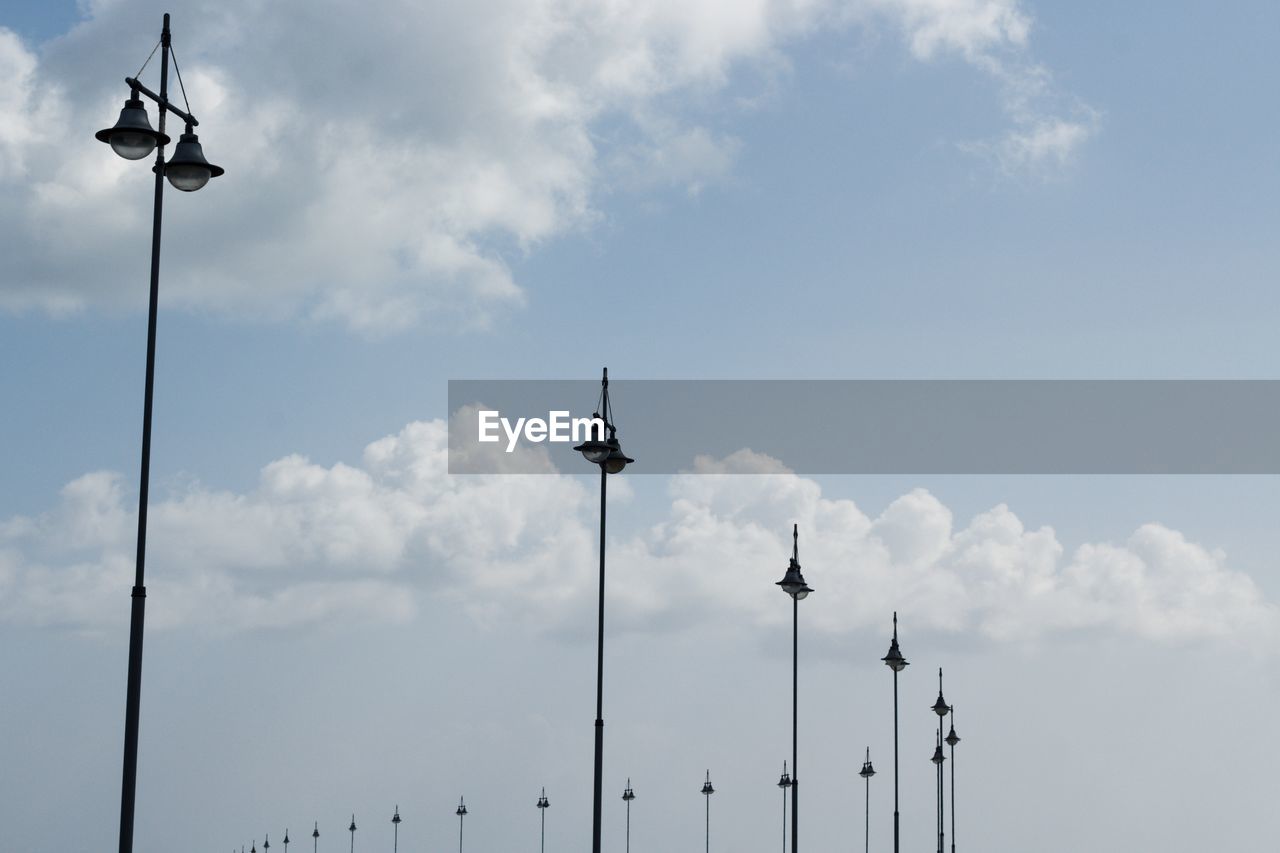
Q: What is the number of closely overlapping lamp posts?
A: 3